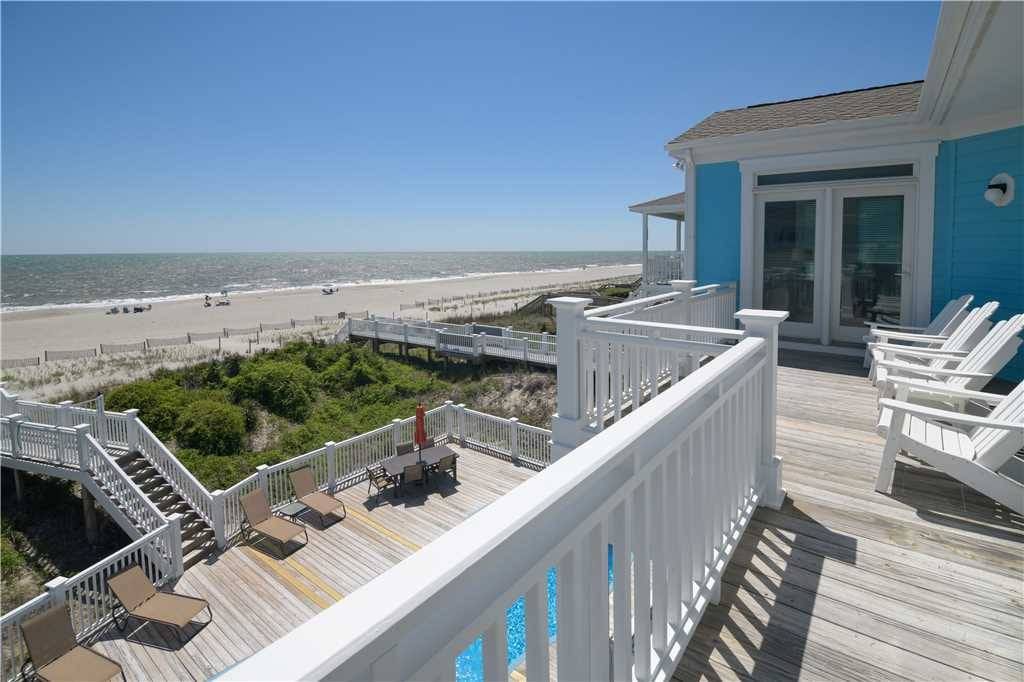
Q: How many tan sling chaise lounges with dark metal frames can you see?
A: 4